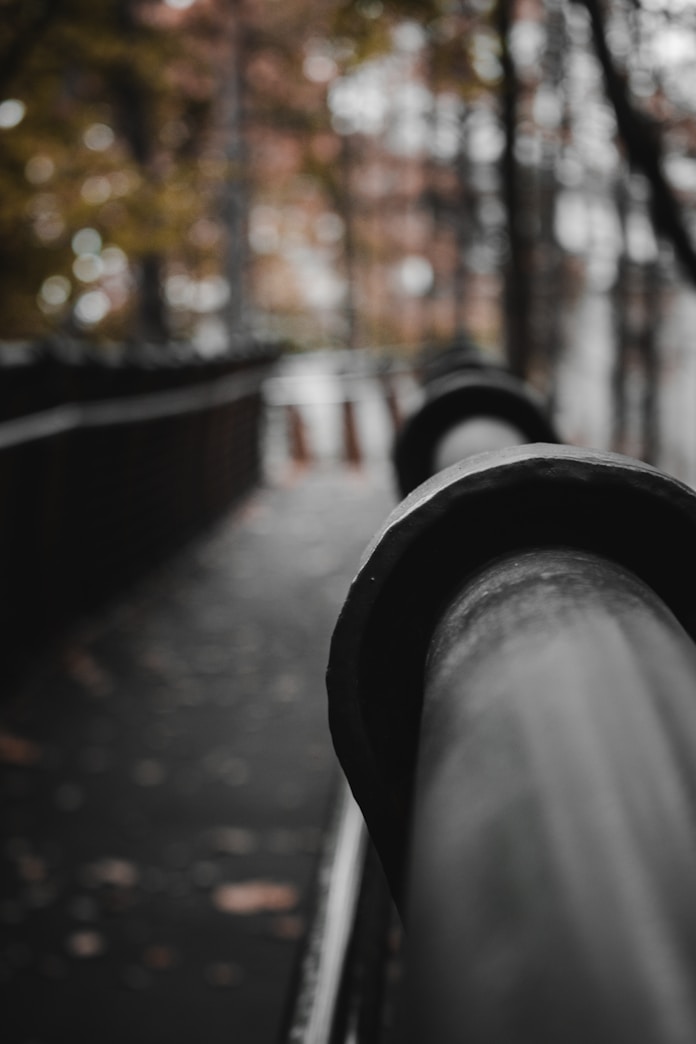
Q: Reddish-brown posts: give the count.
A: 3